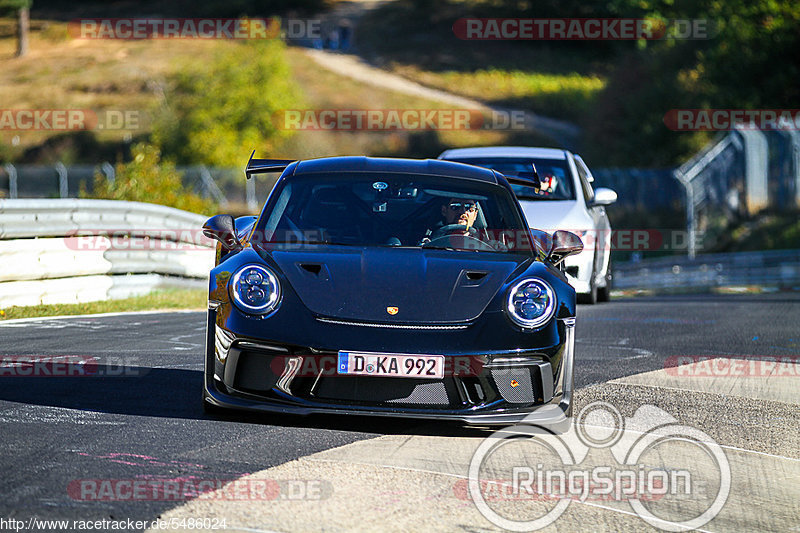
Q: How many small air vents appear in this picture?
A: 2